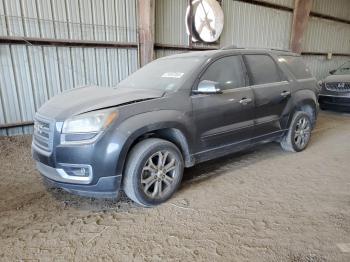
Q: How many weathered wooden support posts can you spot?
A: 2